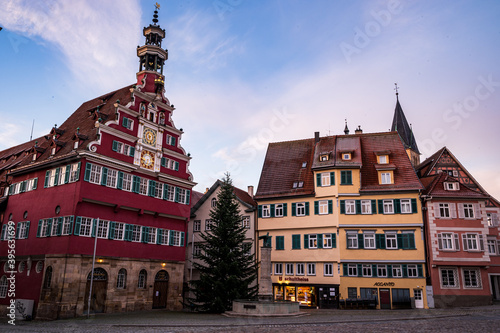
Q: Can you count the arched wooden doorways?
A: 2